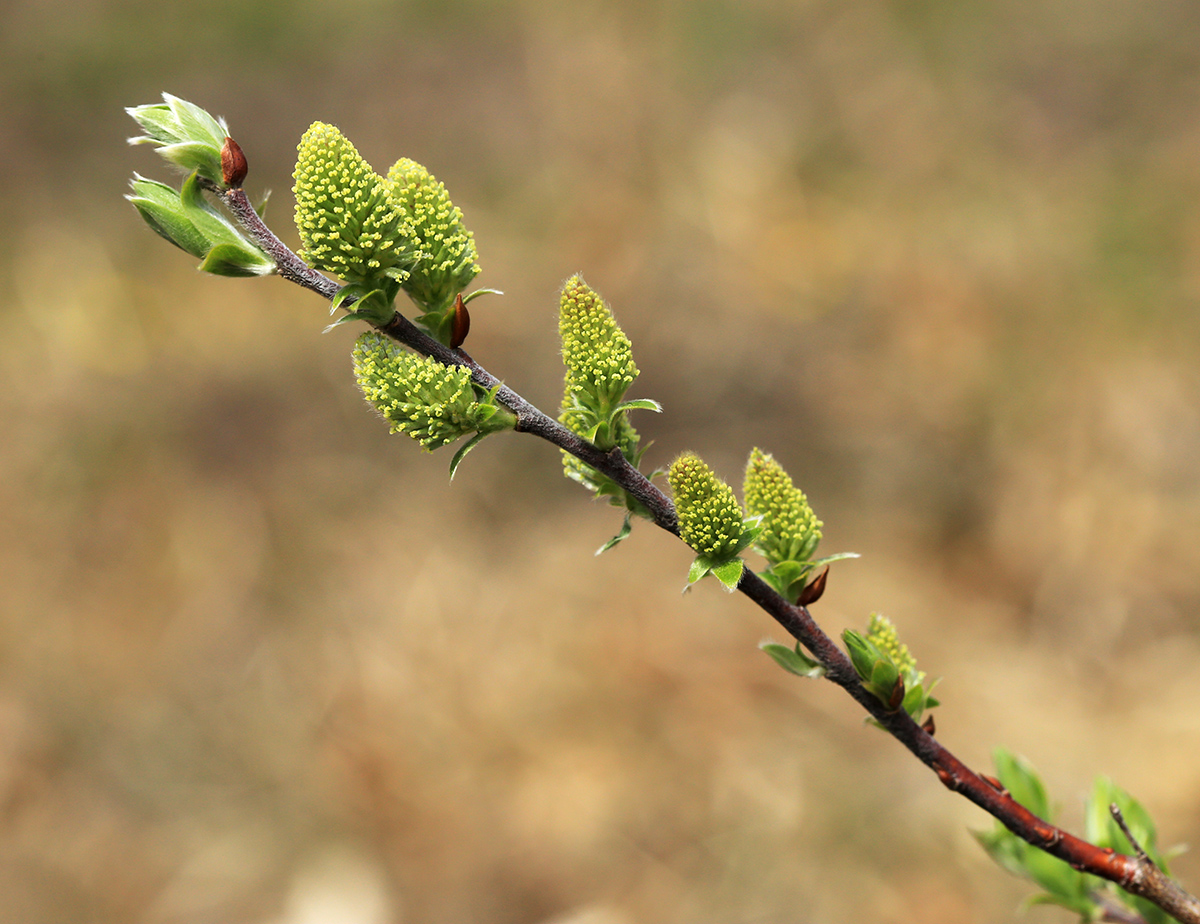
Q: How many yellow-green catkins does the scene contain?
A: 8